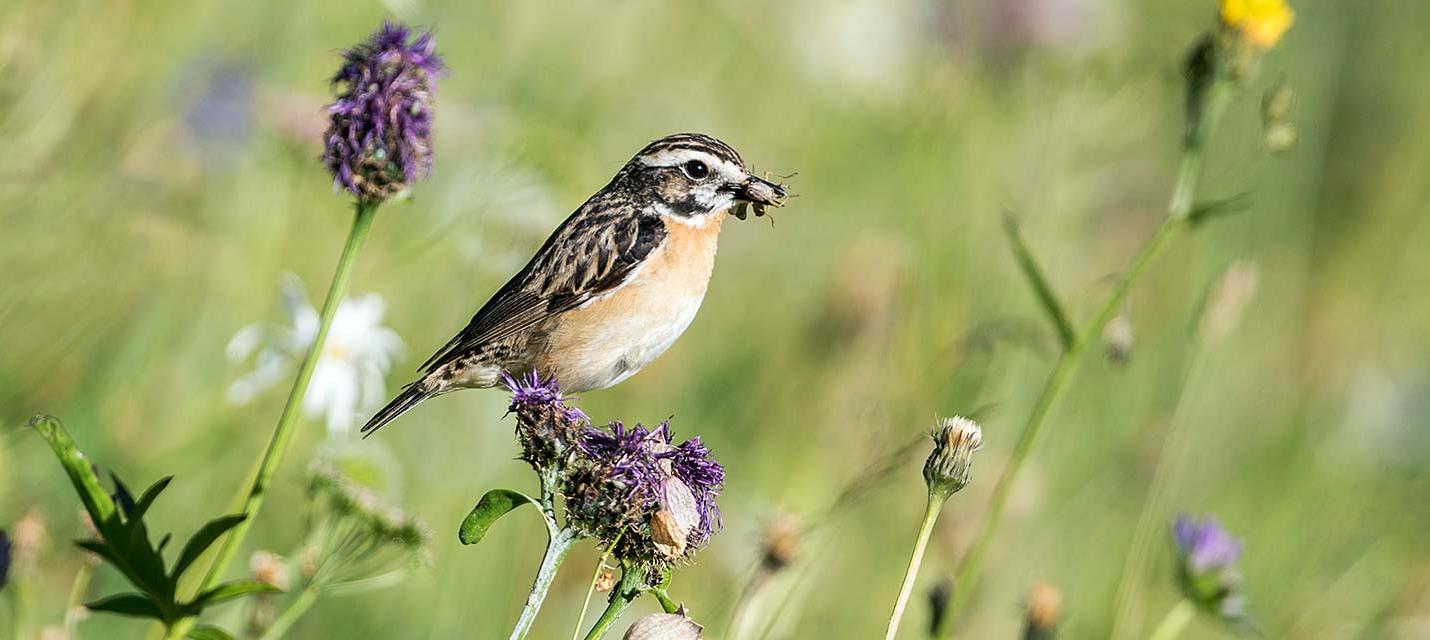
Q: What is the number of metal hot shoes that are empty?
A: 0